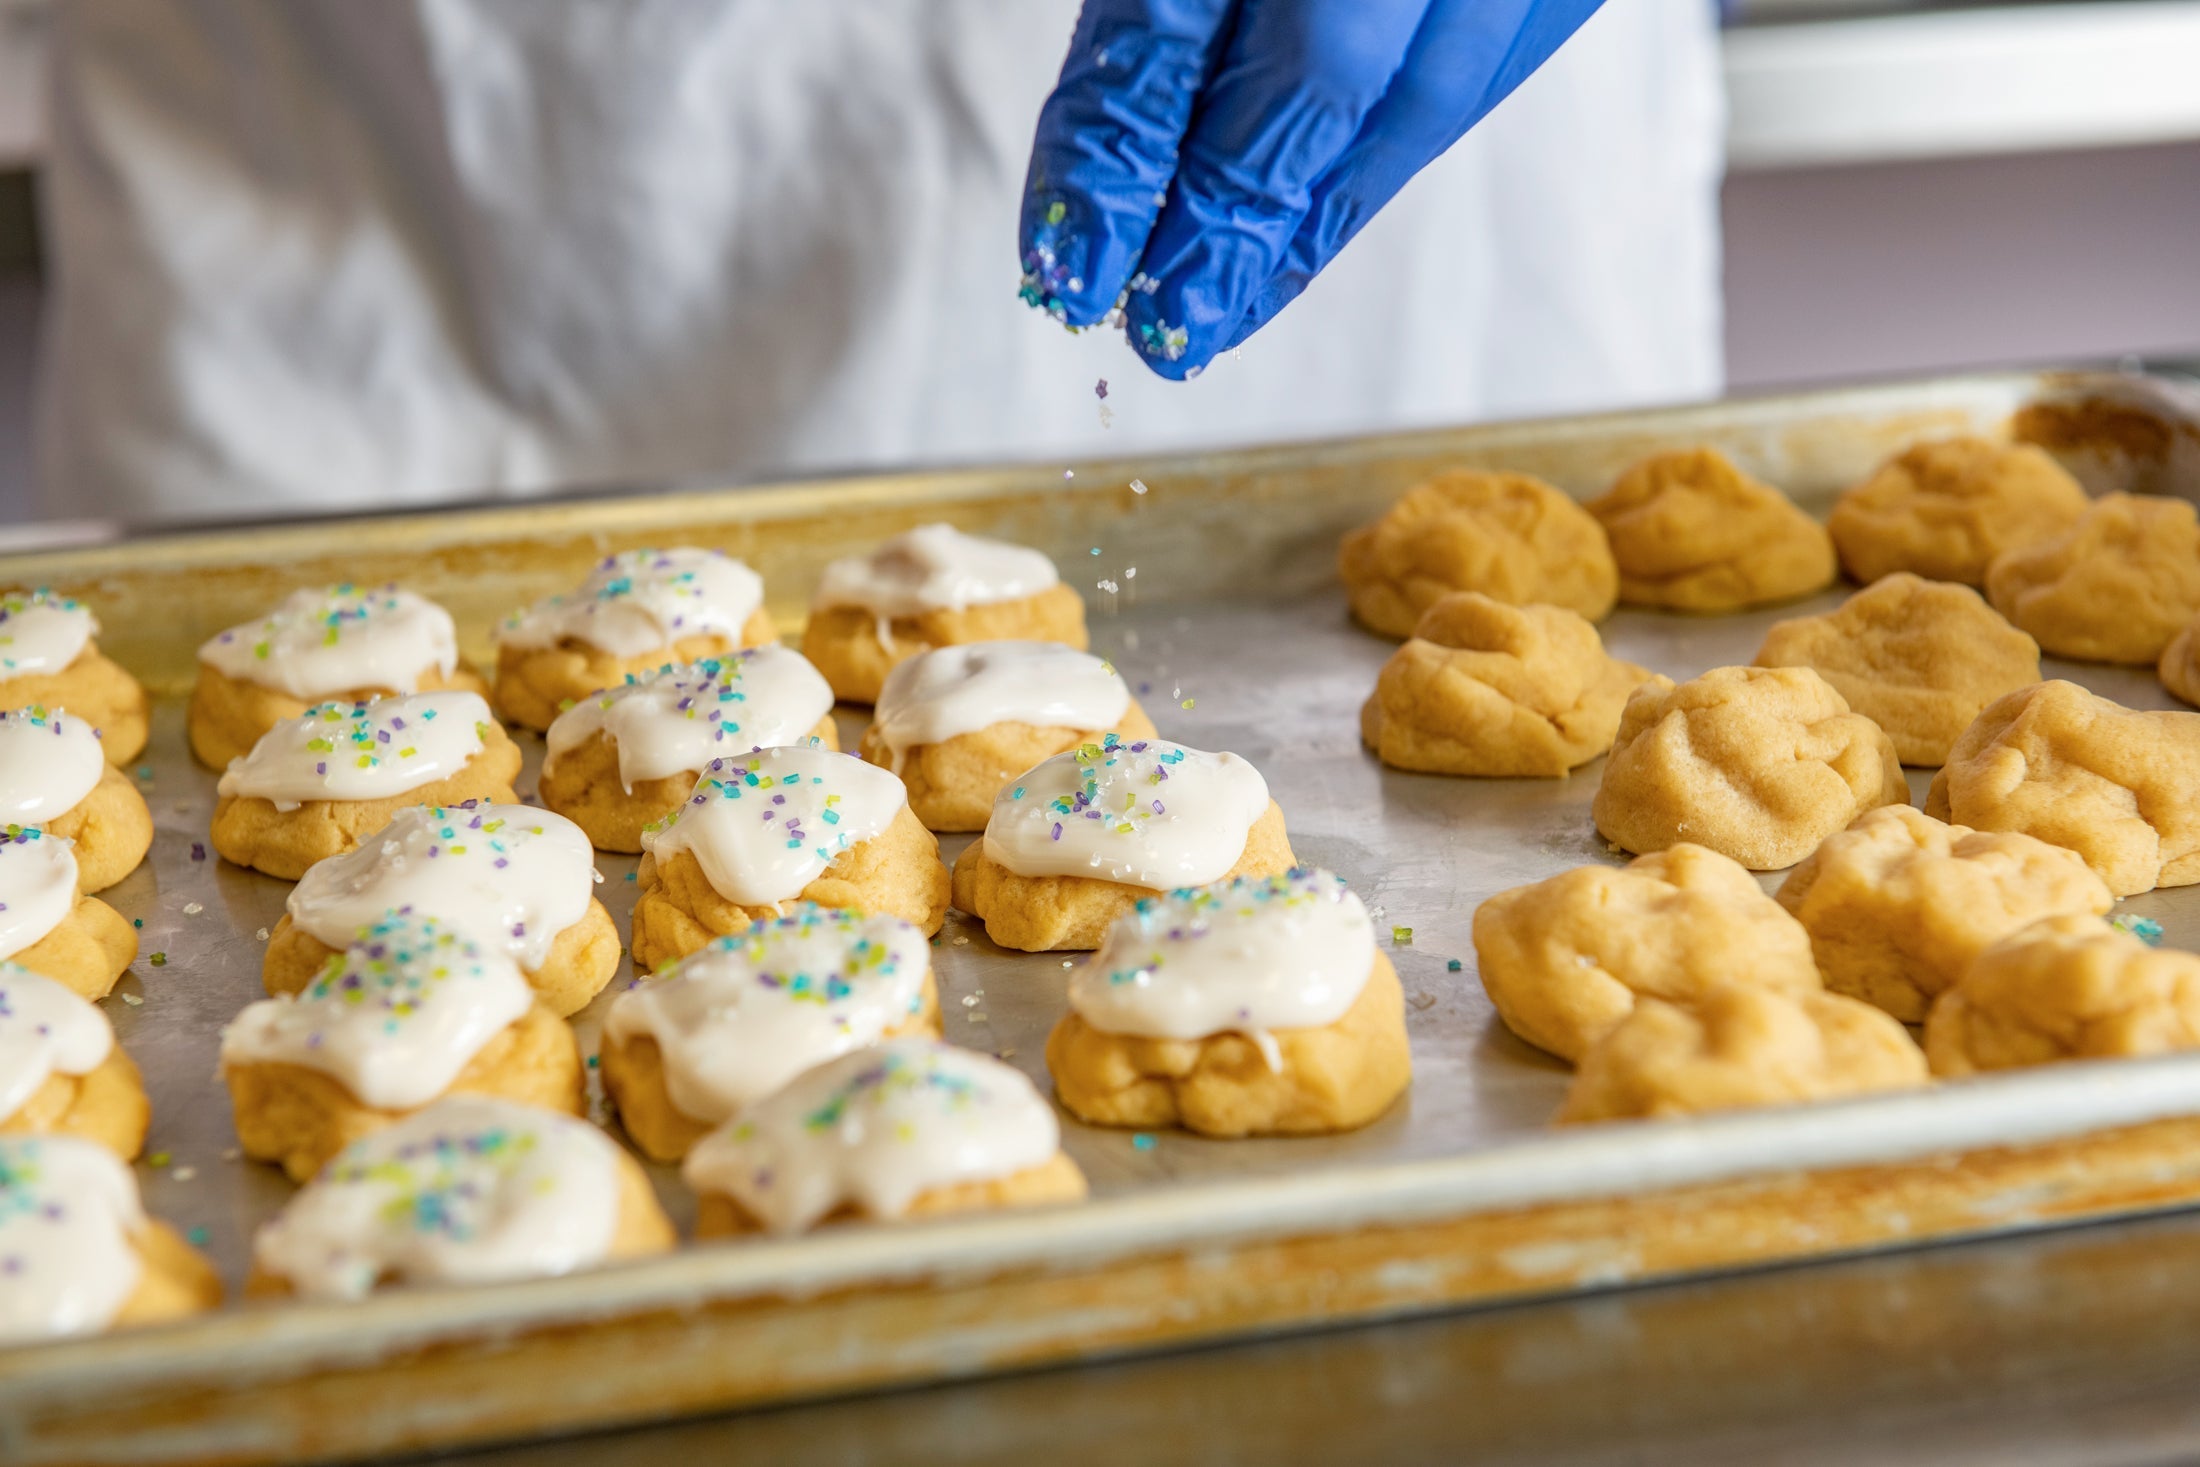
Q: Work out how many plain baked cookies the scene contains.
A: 13